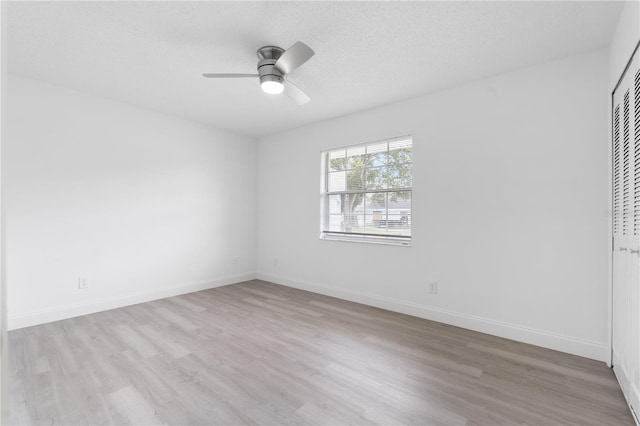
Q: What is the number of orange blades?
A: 0